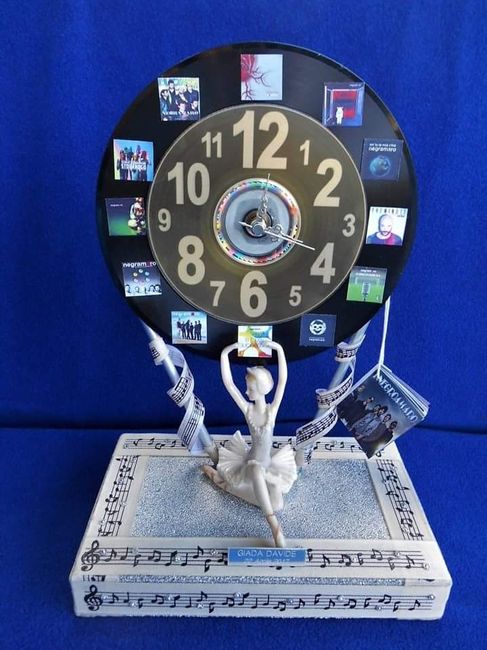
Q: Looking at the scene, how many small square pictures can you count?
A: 12